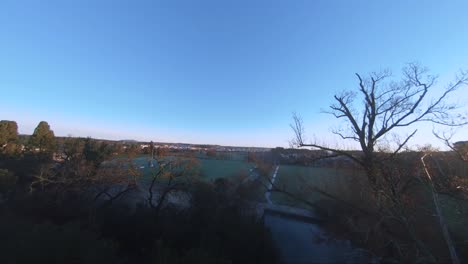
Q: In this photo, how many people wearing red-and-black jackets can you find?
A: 0